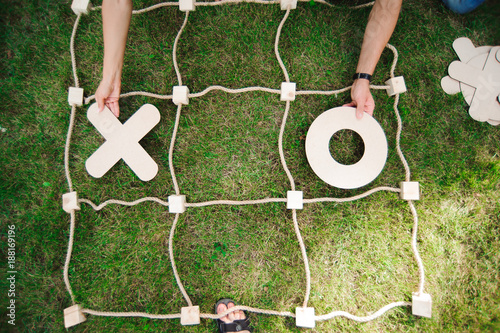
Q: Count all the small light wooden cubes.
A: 15